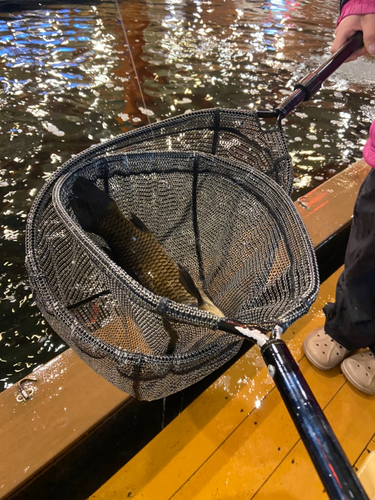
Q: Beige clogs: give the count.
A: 2